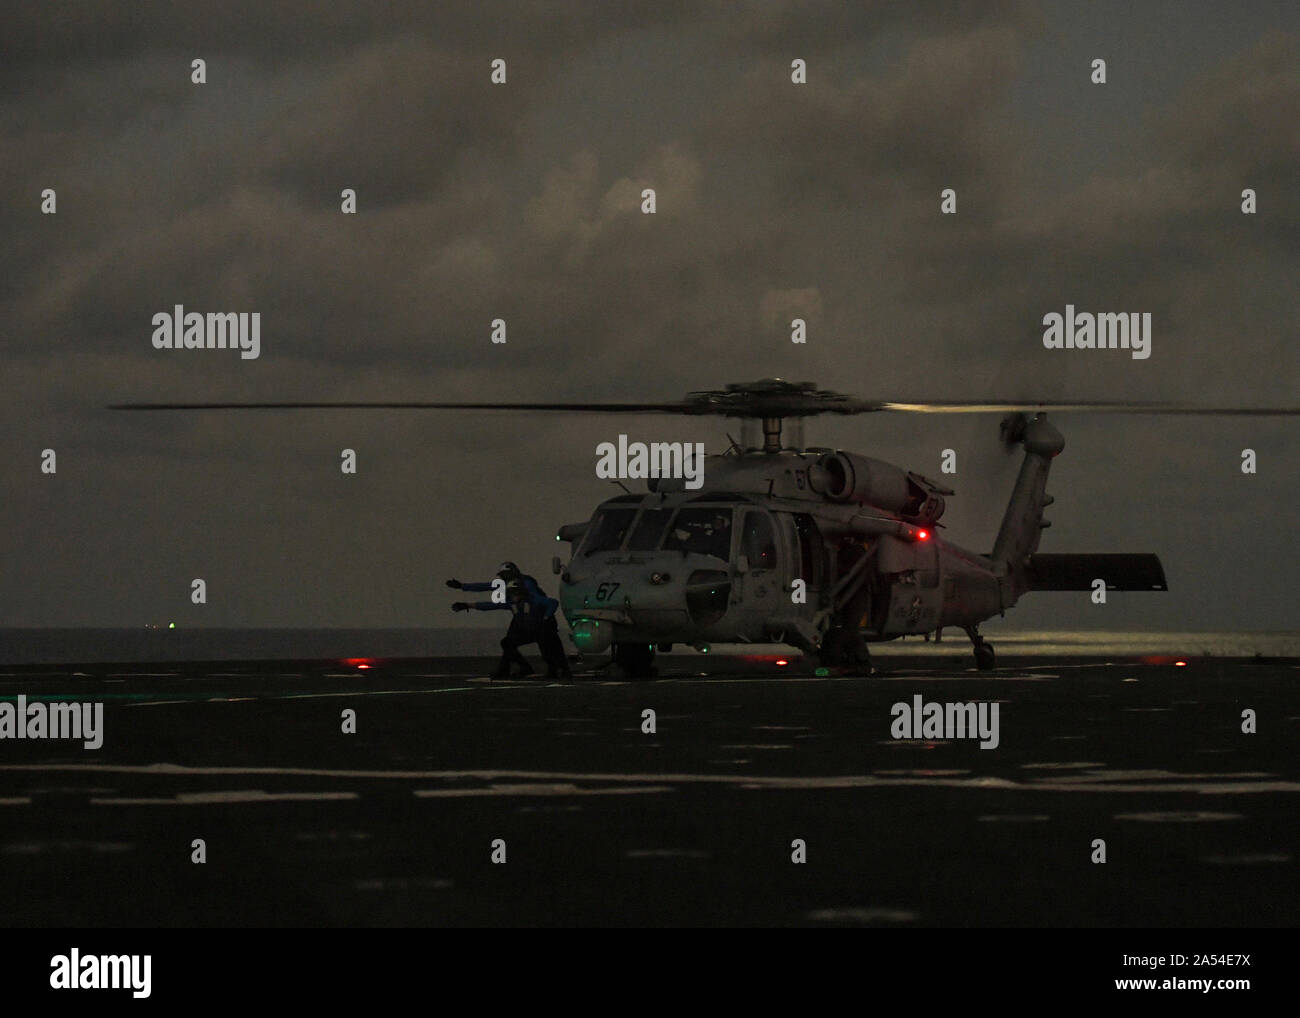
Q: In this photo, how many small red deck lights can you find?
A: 3